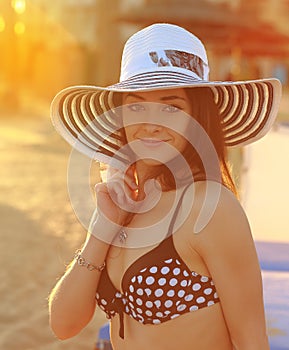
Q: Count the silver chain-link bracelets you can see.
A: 1